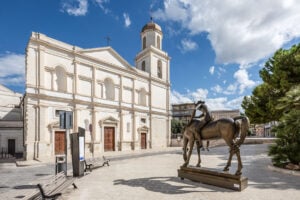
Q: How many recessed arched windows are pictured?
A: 3